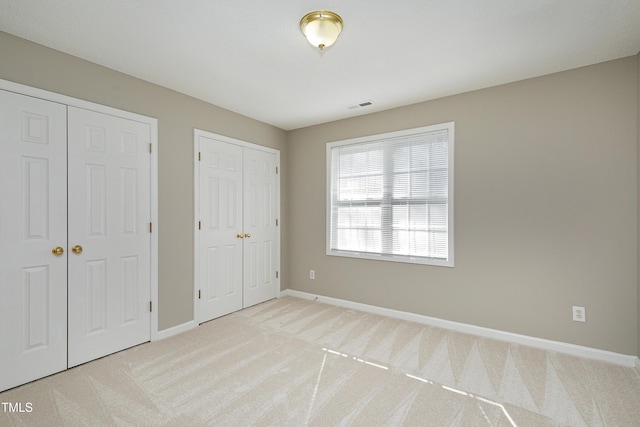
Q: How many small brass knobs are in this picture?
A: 4